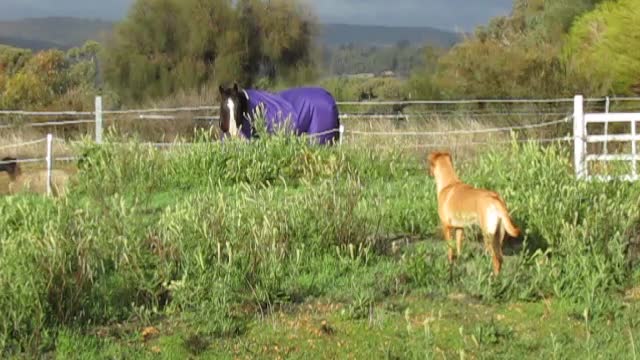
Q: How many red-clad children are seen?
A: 0